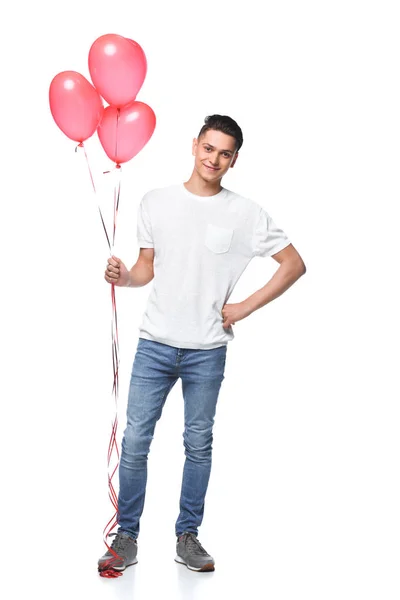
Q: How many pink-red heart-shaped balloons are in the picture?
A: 3